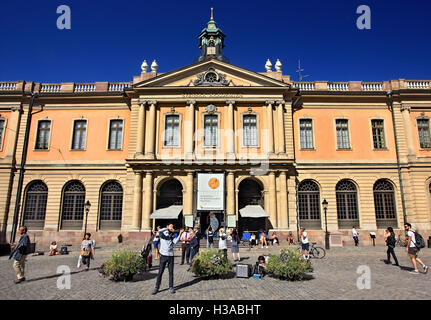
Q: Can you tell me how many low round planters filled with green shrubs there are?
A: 3